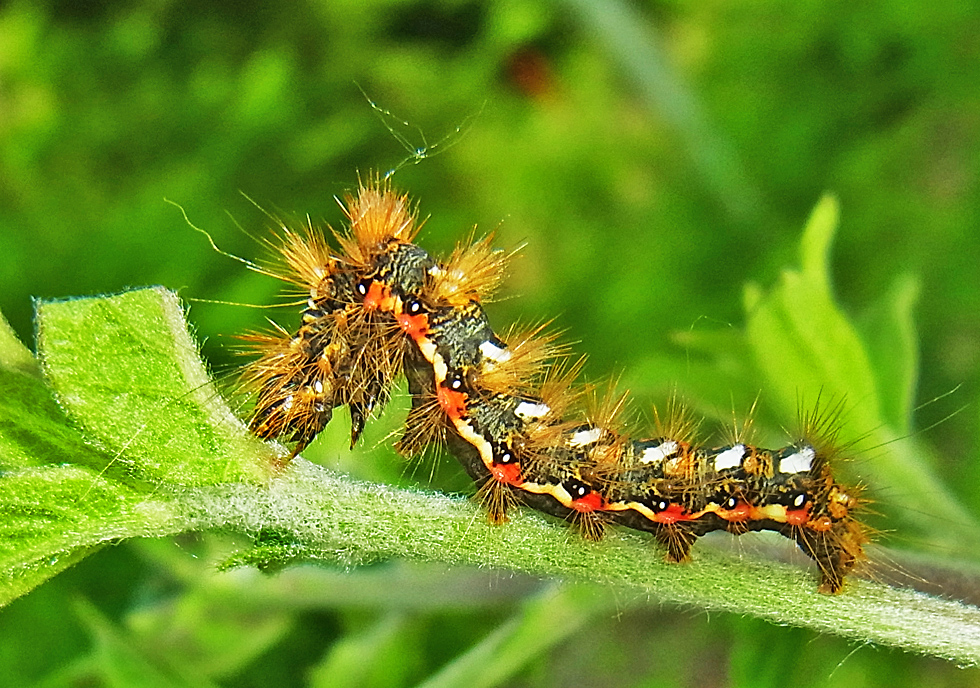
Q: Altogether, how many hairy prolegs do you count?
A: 5